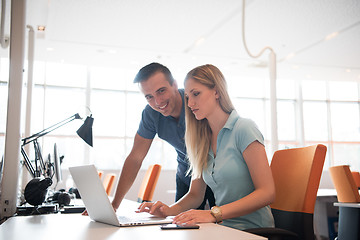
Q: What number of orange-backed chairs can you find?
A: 6